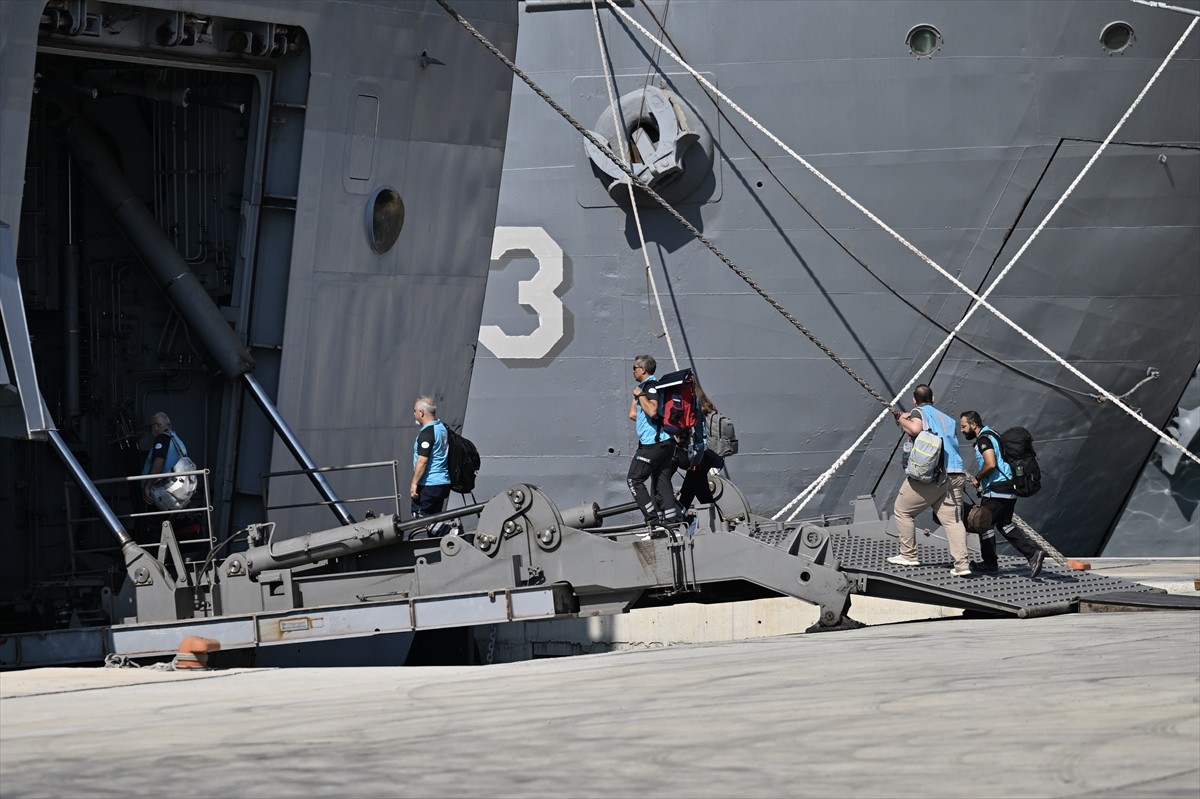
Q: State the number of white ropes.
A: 3